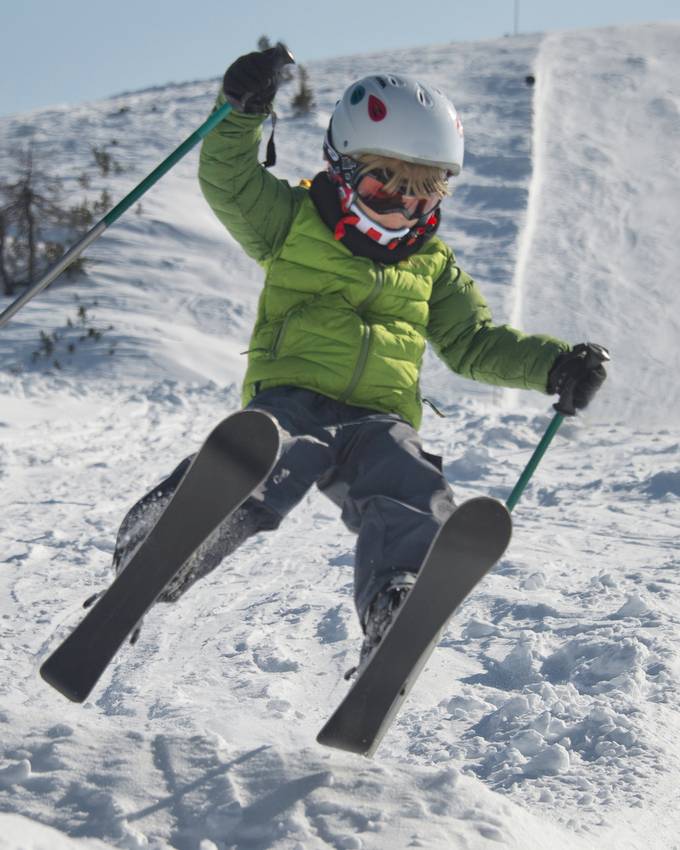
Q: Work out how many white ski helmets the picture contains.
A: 1